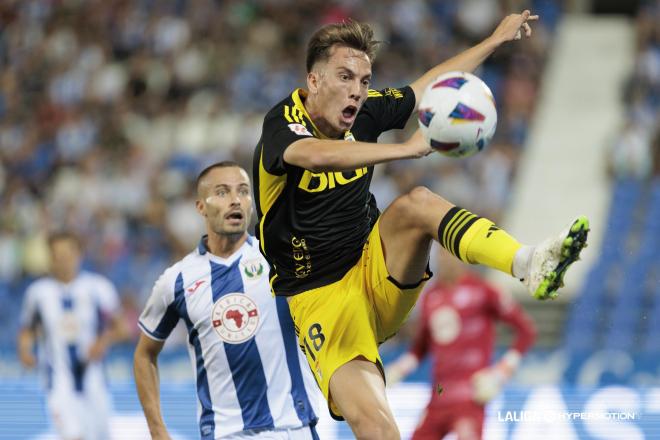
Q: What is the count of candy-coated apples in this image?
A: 0